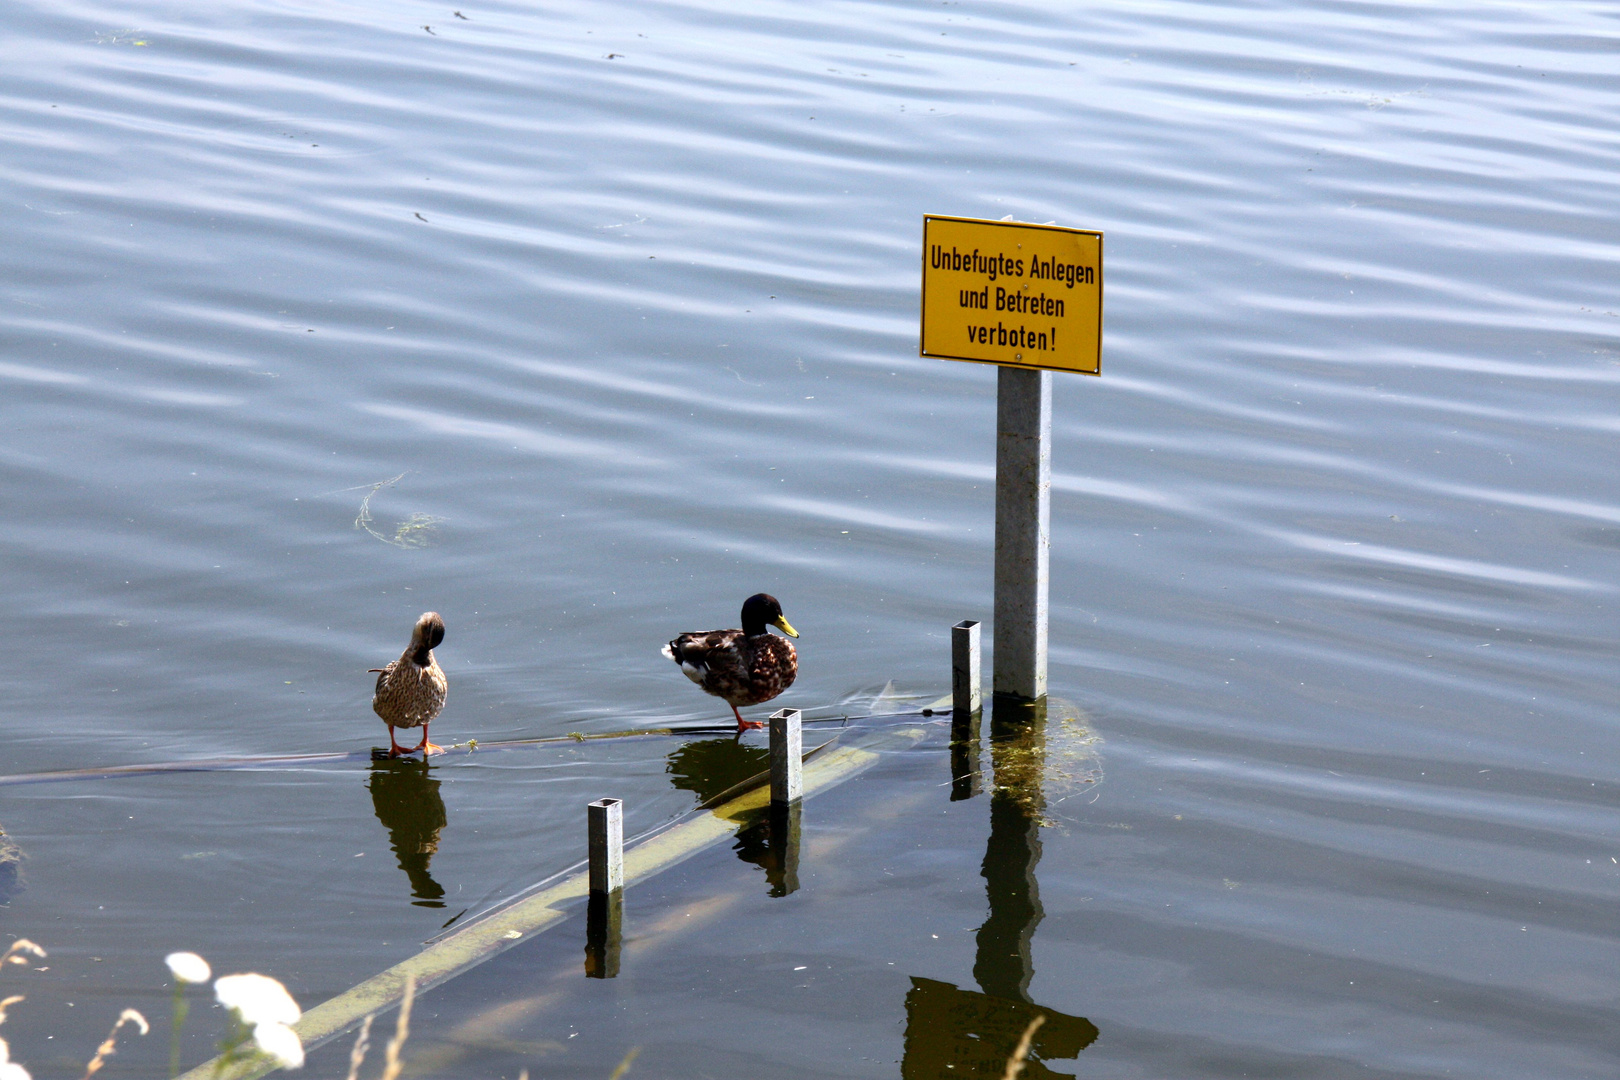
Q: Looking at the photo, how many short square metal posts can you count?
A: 3